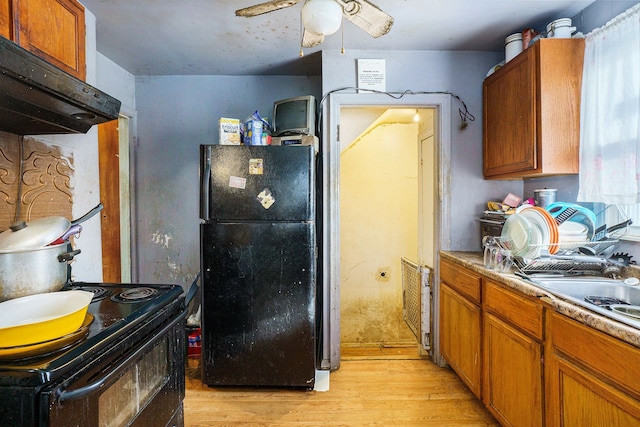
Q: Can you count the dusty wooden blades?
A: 3